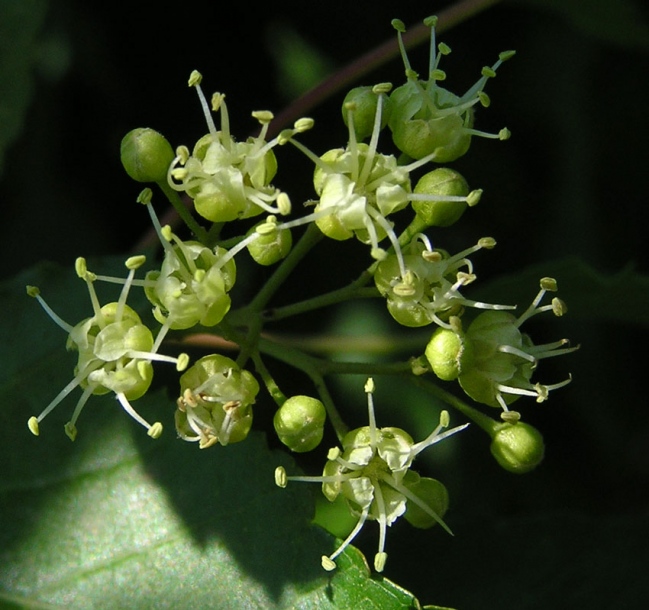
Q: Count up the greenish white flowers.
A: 9